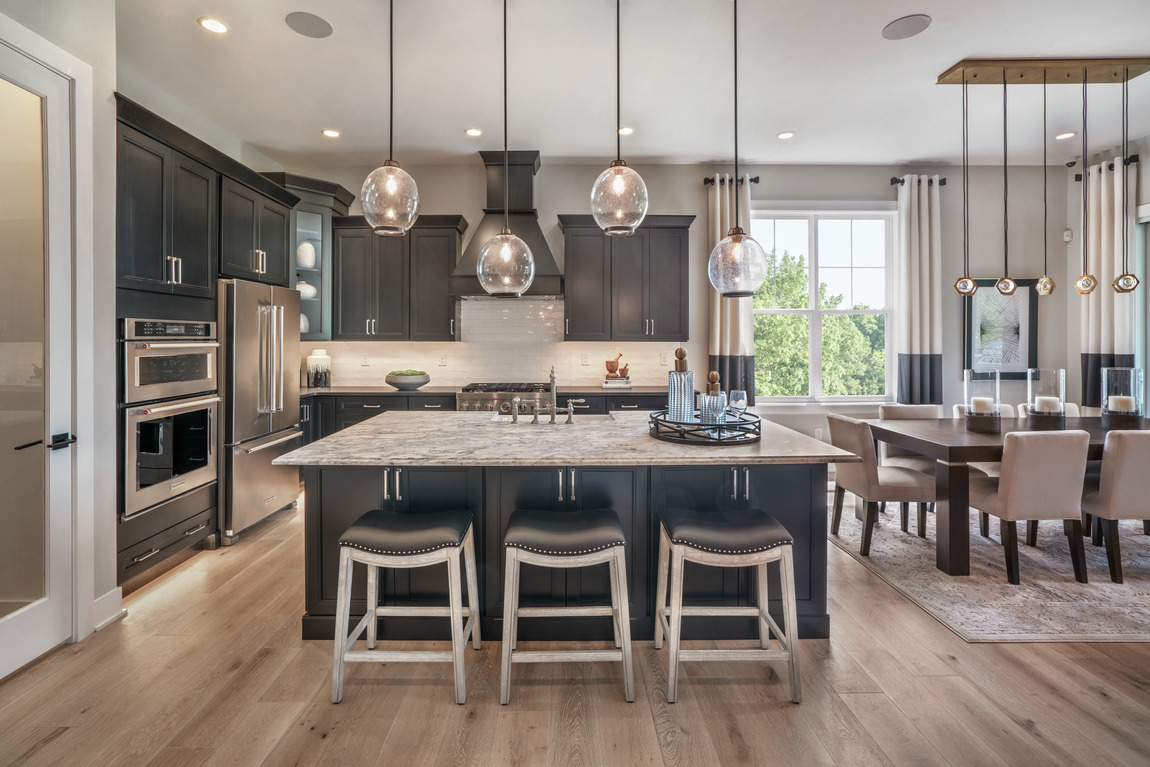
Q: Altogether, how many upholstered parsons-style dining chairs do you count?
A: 6